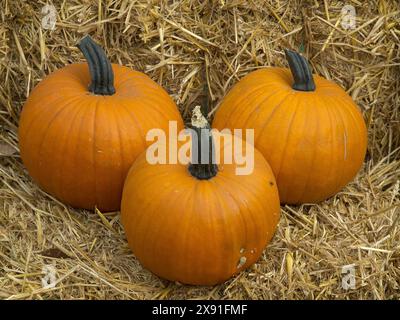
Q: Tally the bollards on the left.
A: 0